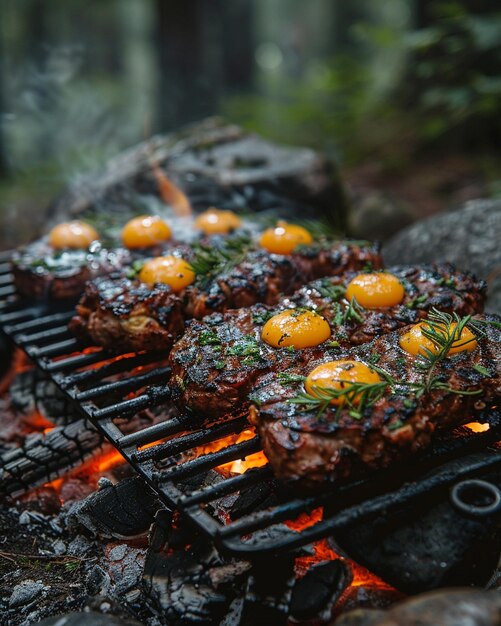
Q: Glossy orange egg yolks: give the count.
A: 9